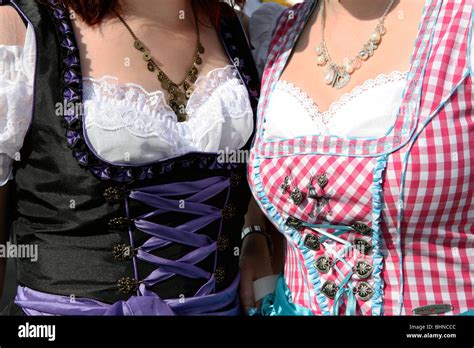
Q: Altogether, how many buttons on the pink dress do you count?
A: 8